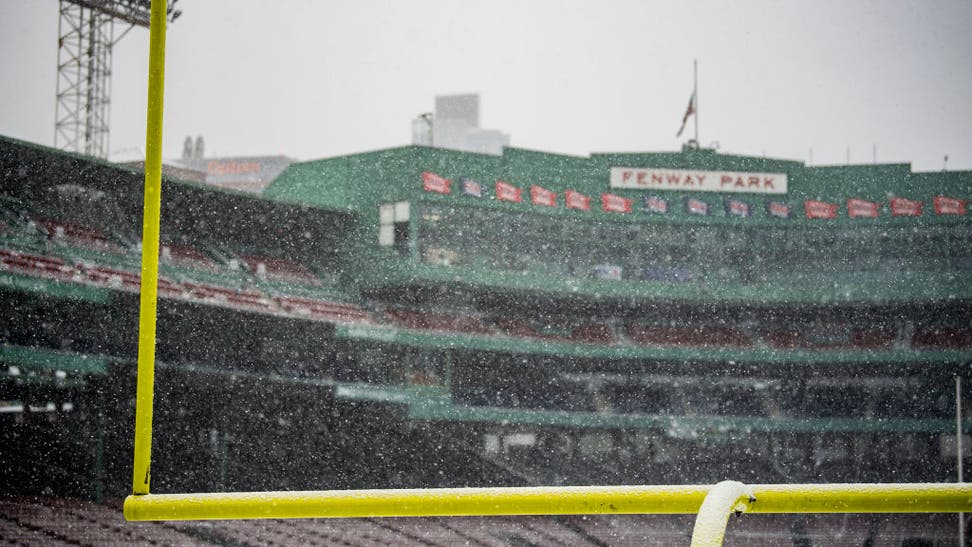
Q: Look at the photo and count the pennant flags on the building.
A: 14